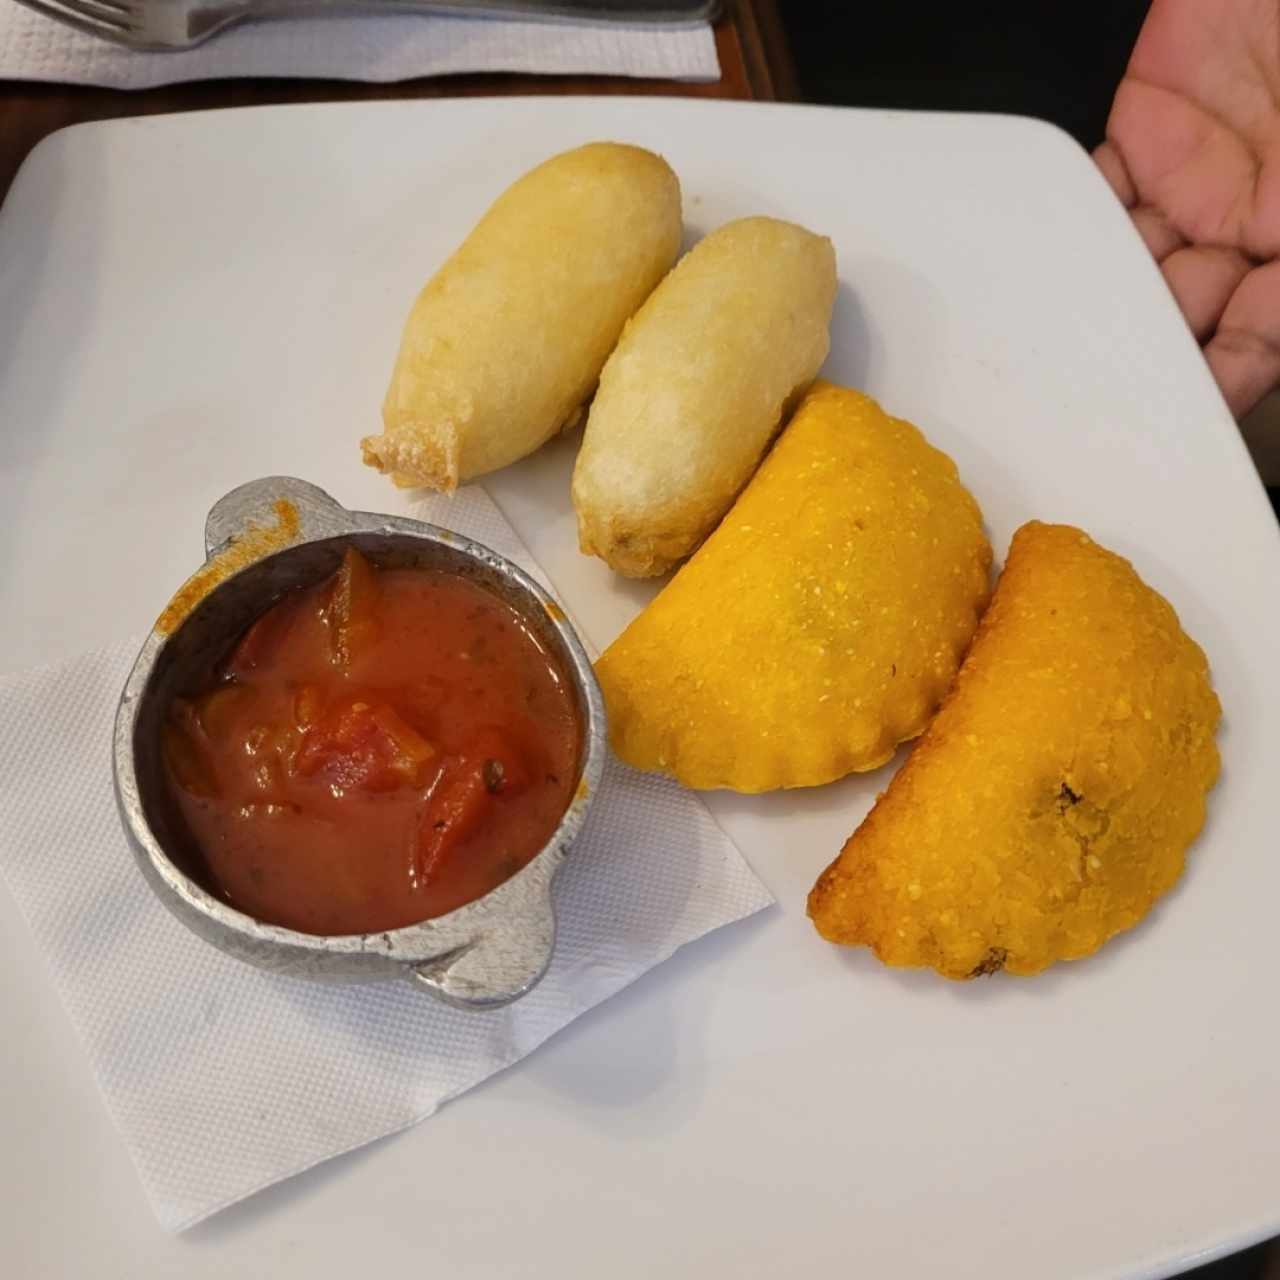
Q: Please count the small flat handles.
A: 2